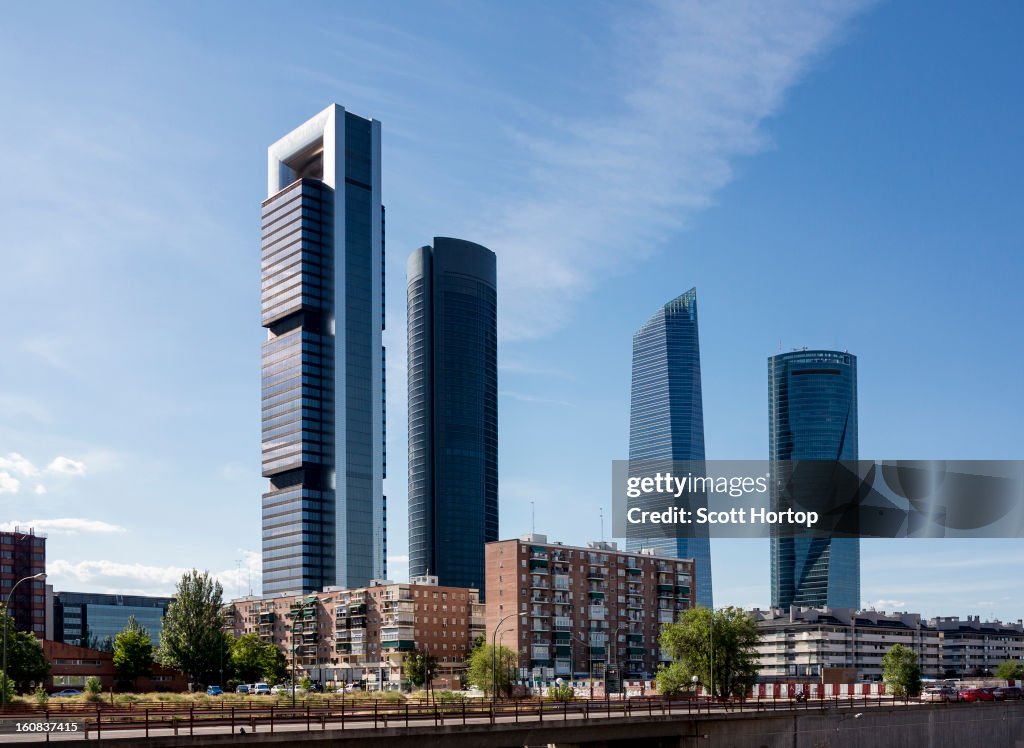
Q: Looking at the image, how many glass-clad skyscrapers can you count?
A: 4